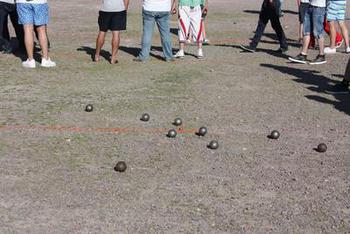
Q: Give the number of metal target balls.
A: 9